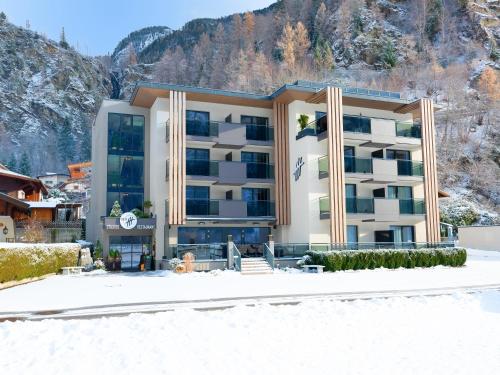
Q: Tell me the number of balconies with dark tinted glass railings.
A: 12